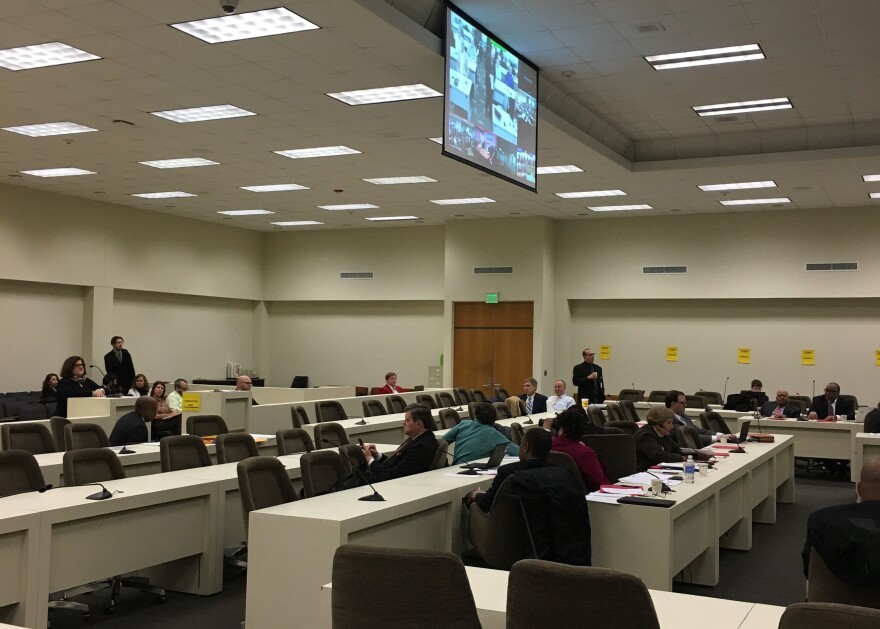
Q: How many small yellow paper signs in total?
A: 6